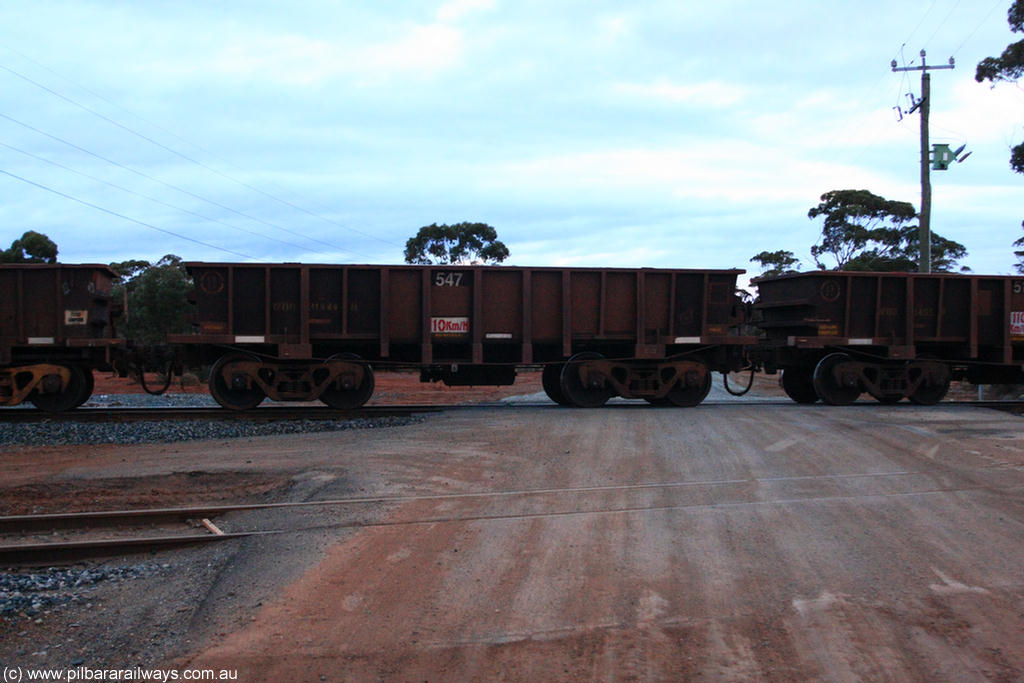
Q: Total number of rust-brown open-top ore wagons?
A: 3